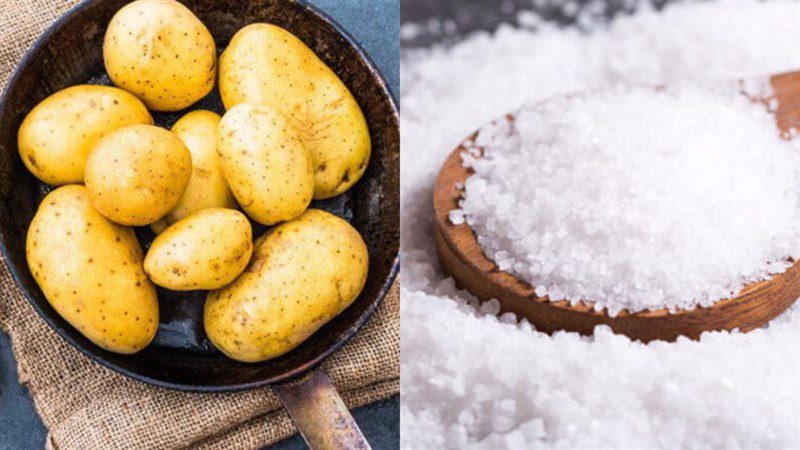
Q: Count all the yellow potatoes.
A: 9